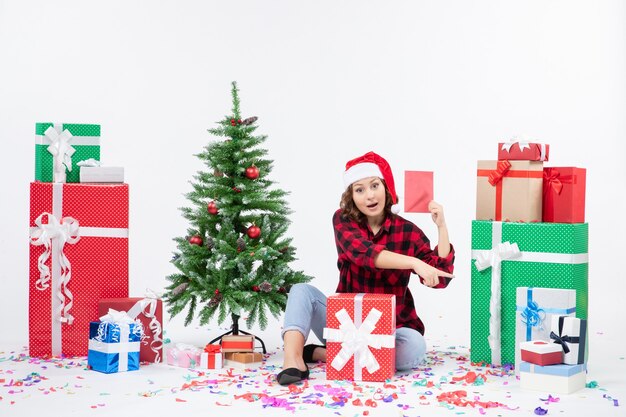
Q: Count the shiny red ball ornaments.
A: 4